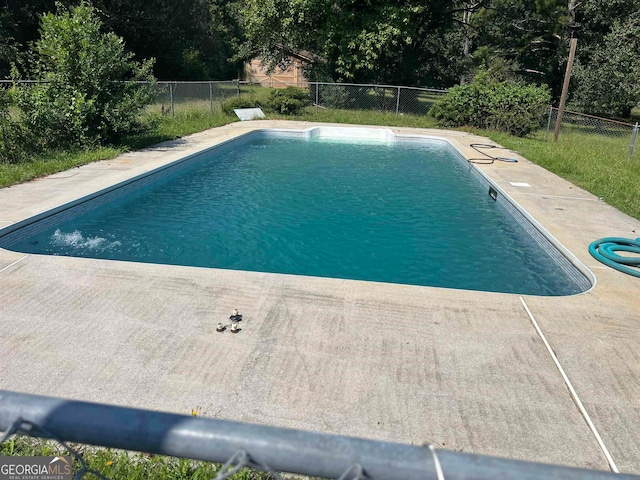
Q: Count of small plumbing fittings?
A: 3